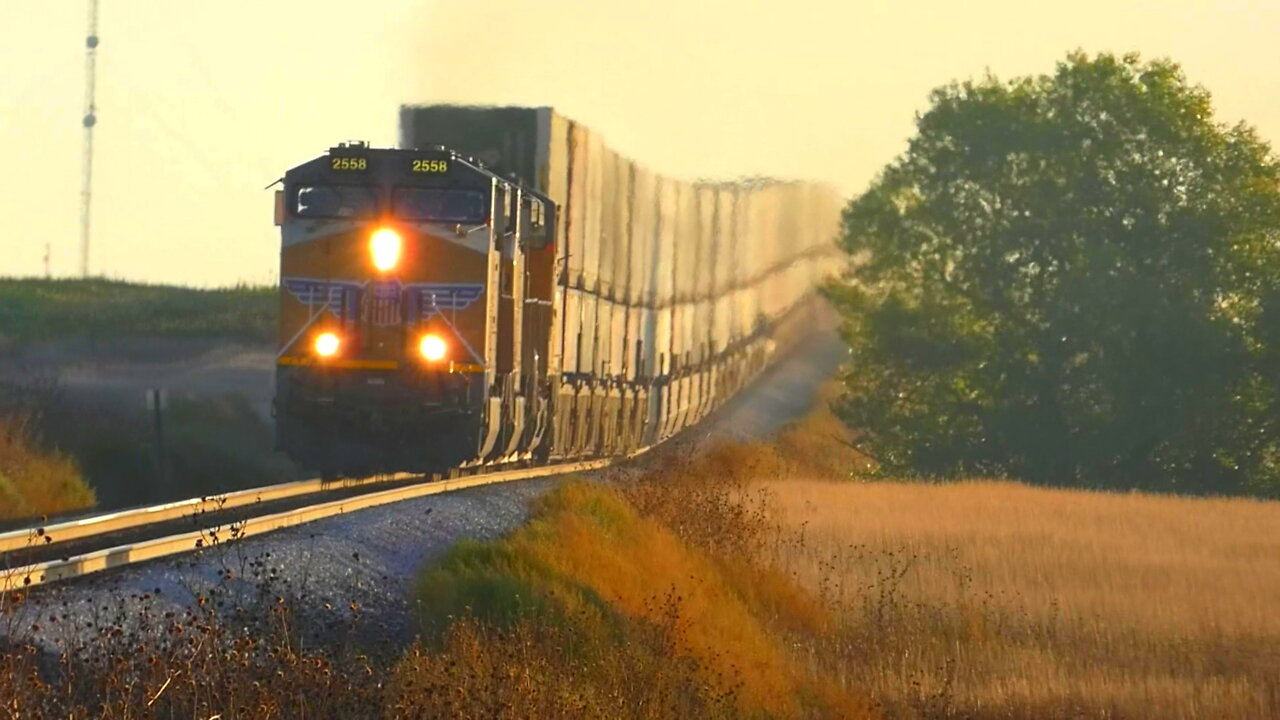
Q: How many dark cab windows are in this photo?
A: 2